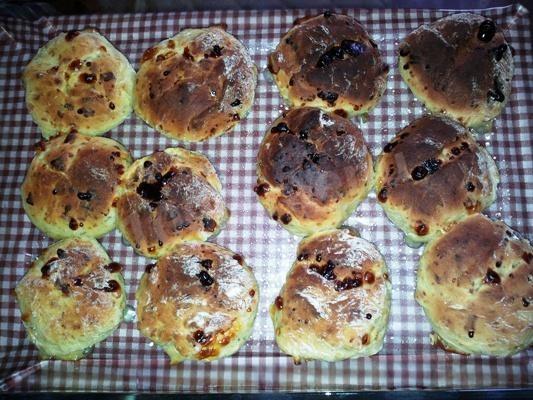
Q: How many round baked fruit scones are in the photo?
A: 12